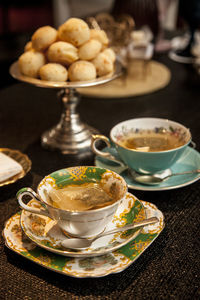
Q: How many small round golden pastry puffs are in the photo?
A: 11